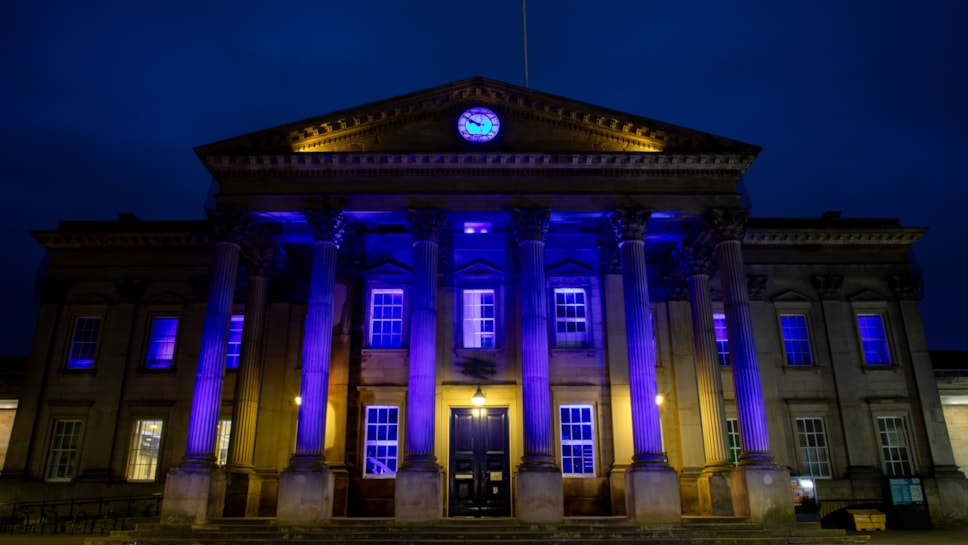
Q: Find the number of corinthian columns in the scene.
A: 8